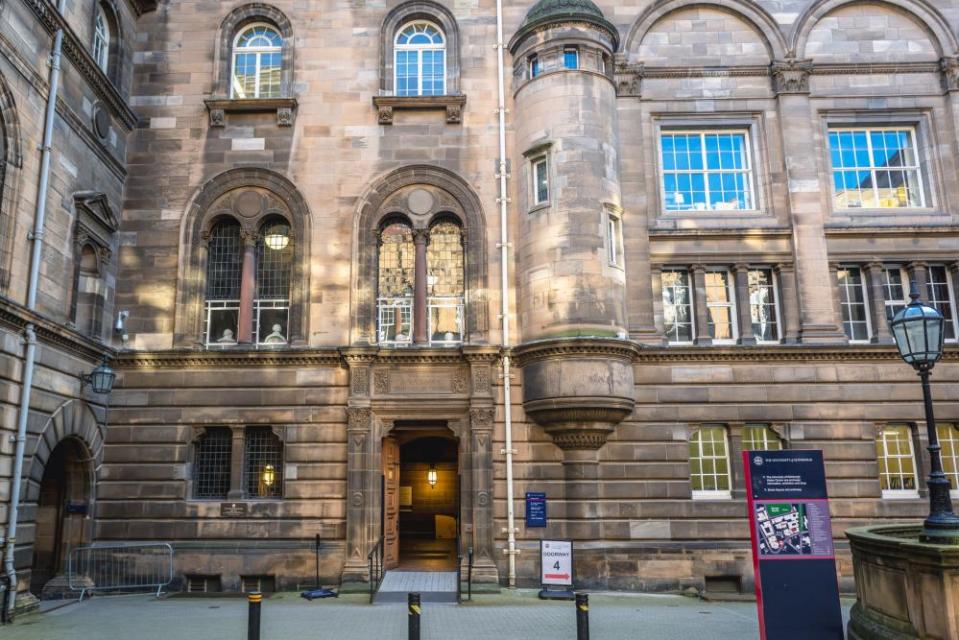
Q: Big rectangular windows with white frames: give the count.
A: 2